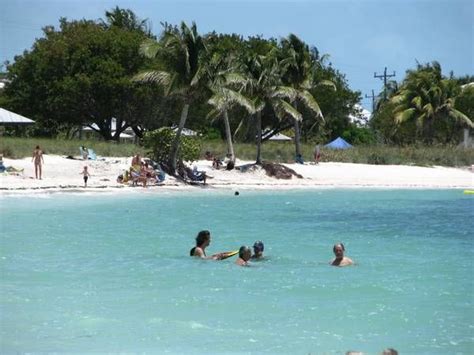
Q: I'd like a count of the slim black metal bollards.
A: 0